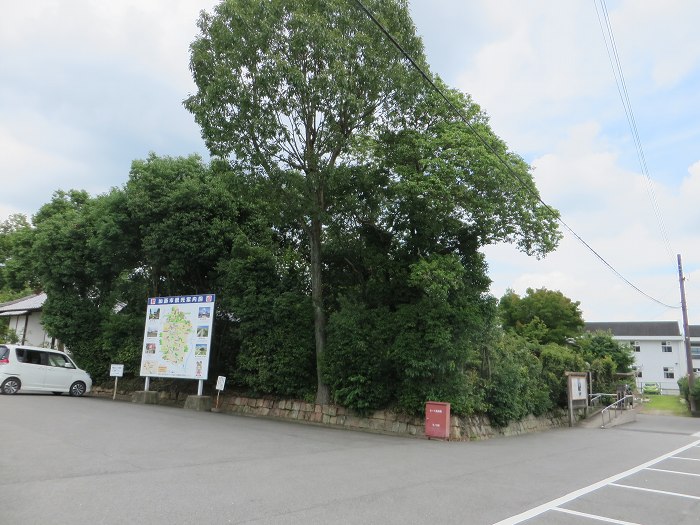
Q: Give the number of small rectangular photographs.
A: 6